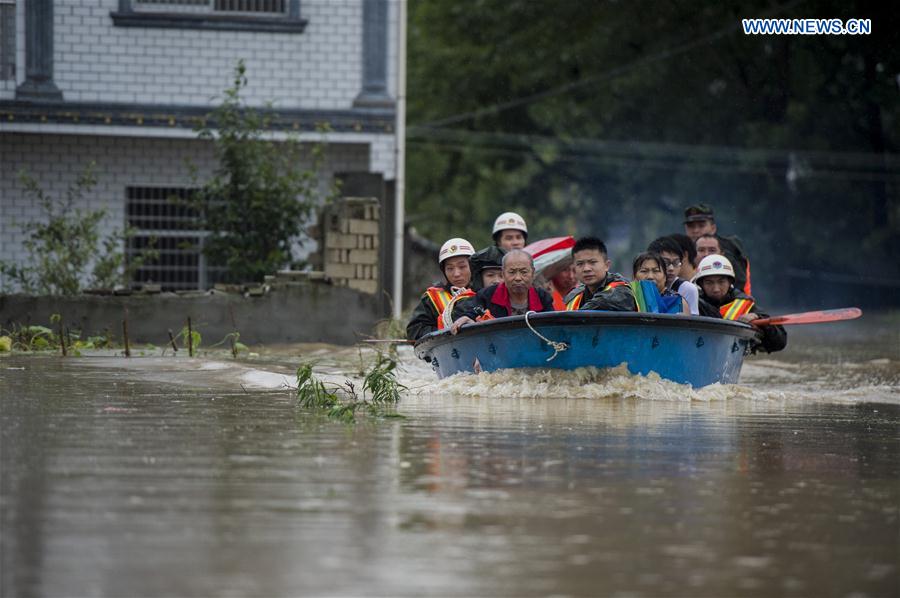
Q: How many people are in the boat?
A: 12